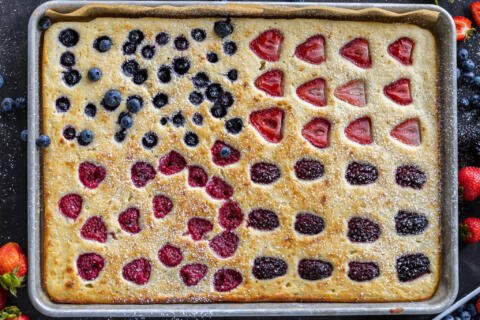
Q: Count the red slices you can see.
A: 12